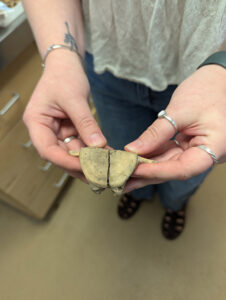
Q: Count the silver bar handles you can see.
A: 4